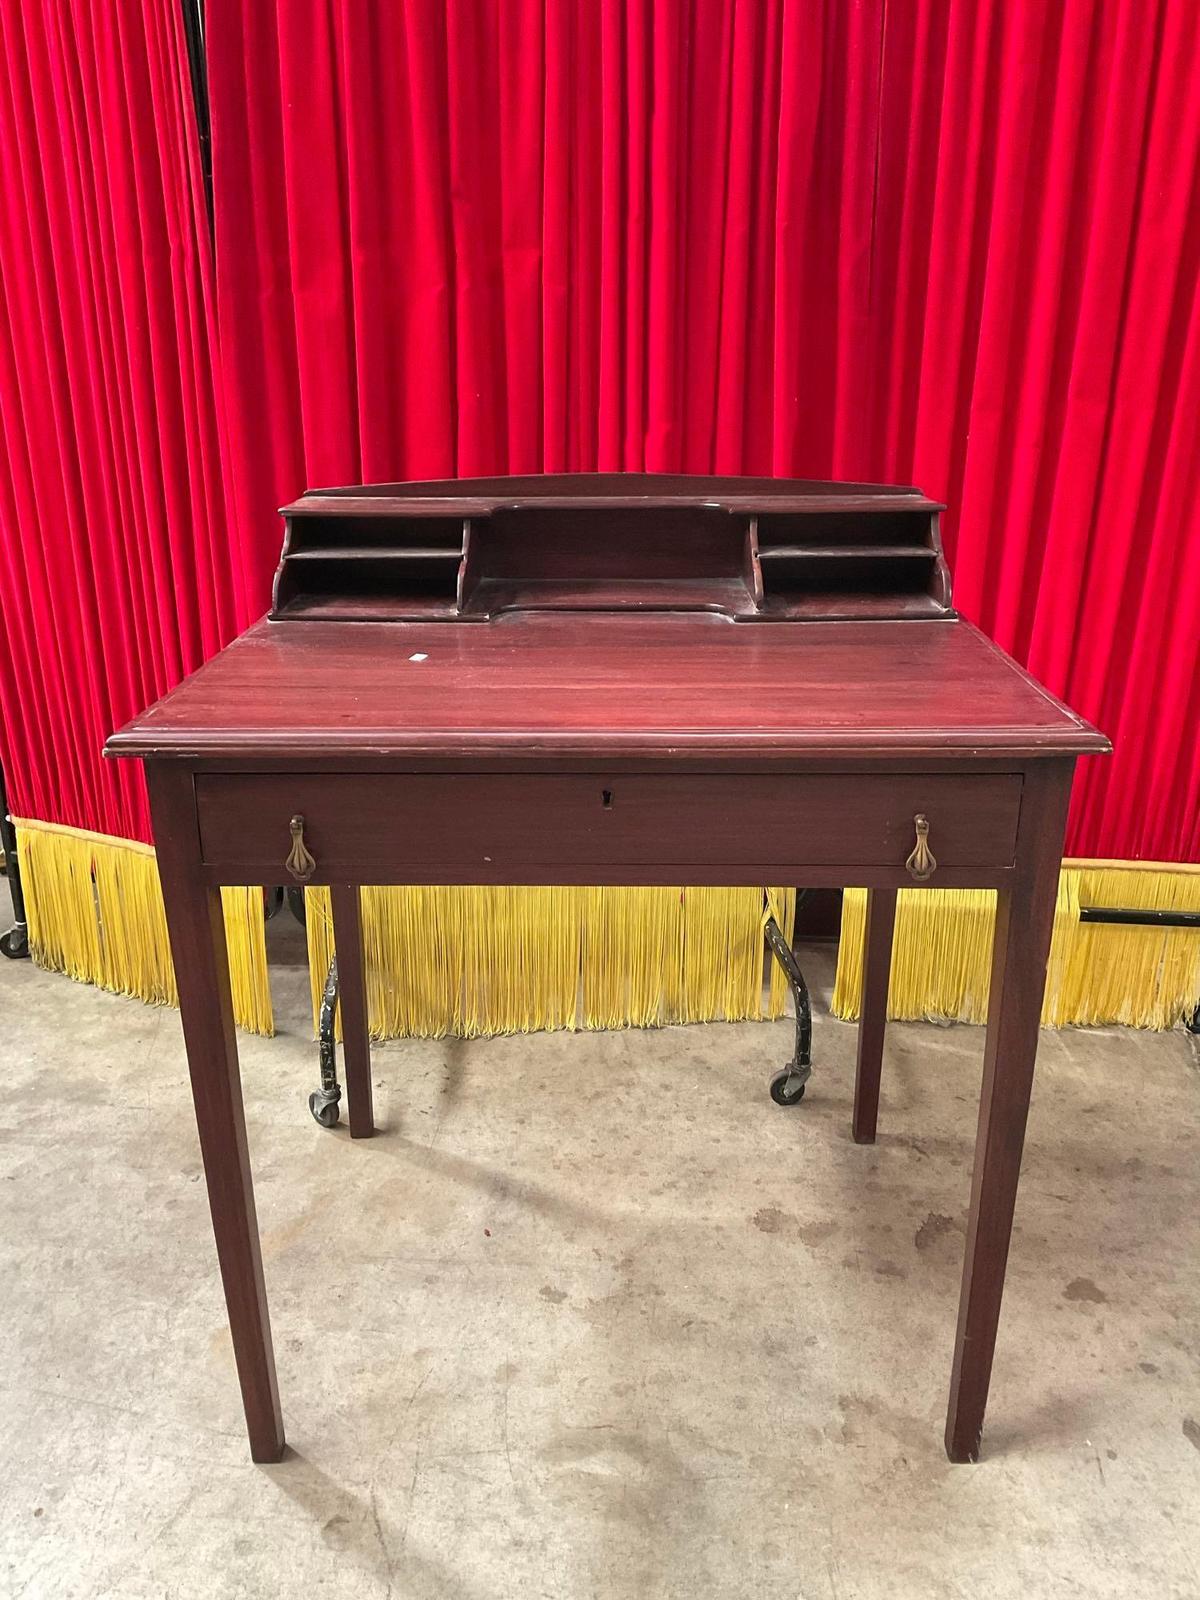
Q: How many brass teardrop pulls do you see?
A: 2